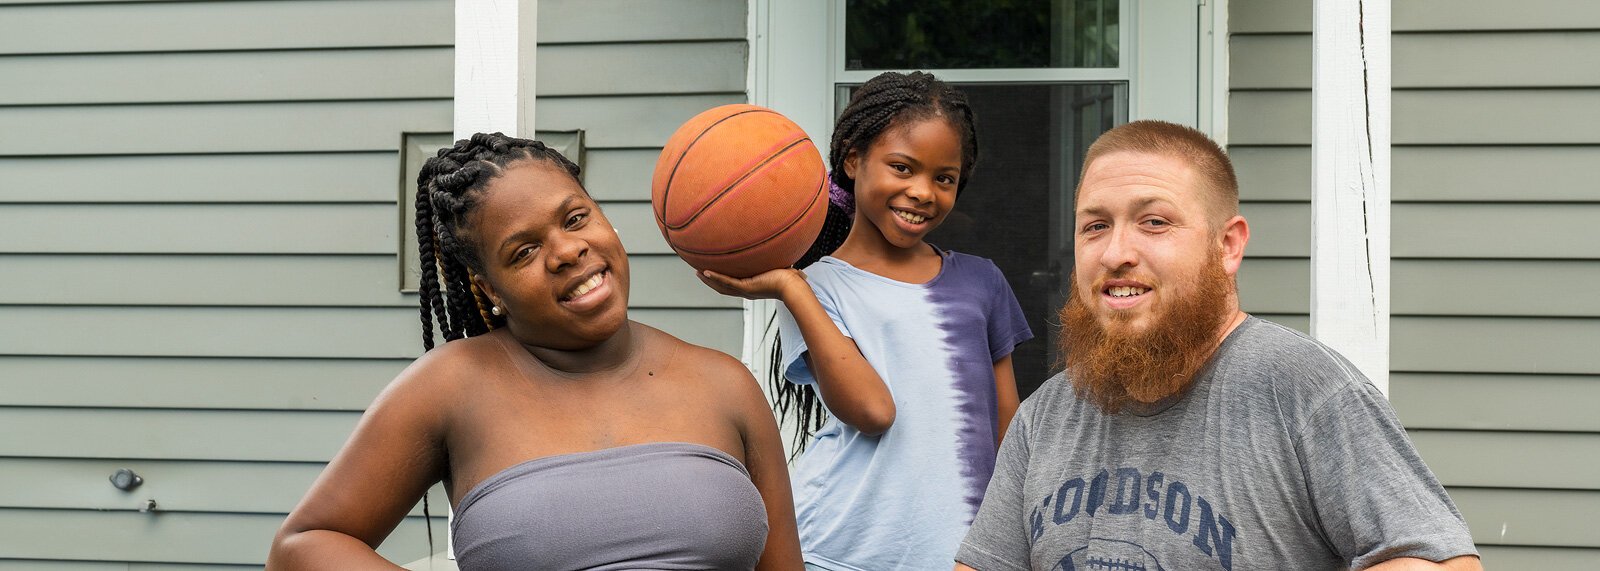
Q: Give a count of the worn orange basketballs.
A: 1